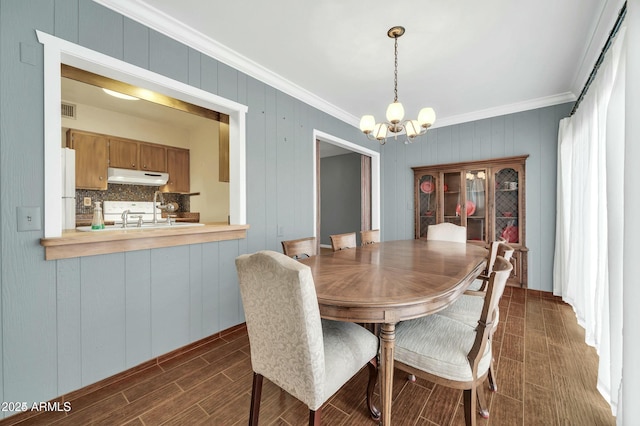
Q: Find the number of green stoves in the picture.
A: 0